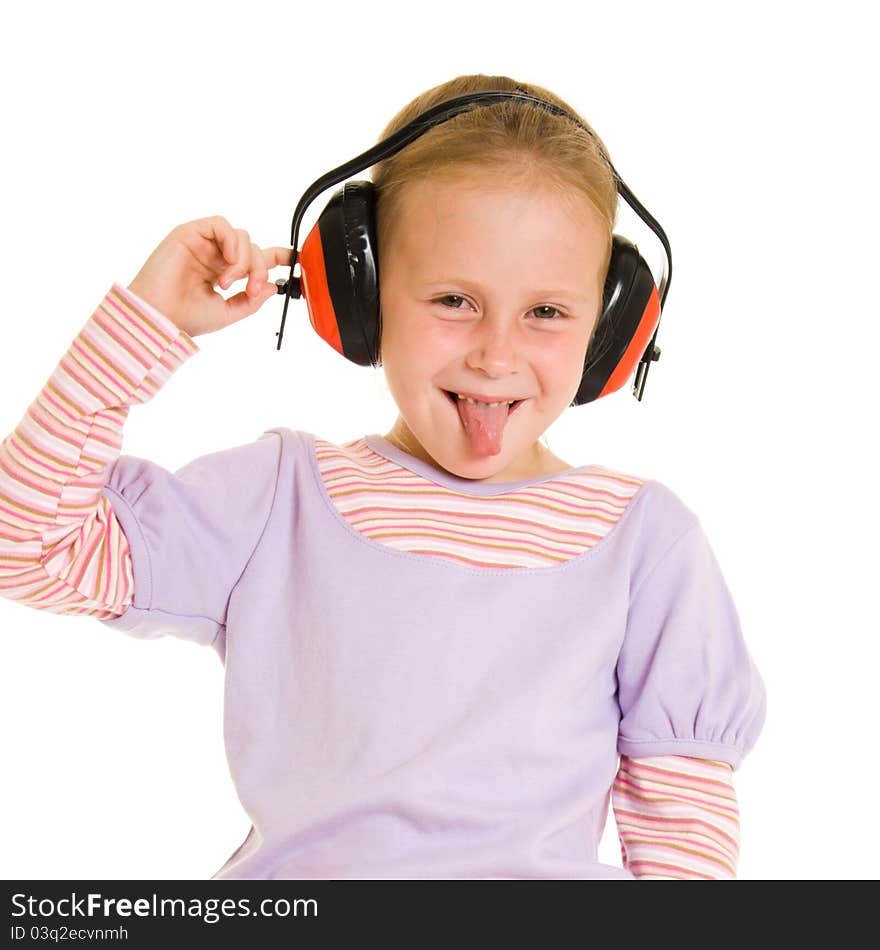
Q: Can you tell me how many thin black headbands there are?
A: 1